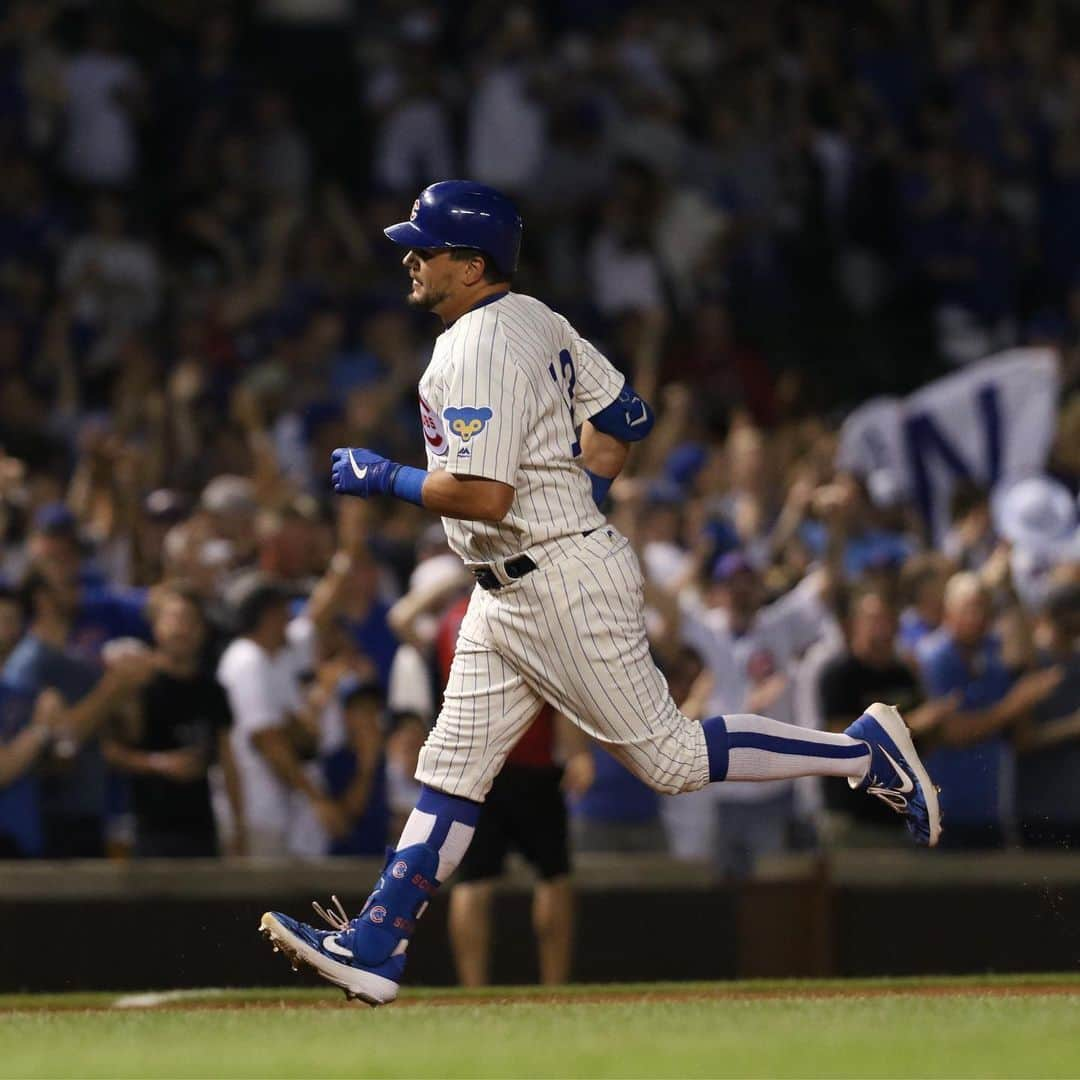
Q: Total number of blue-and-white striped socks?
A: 2